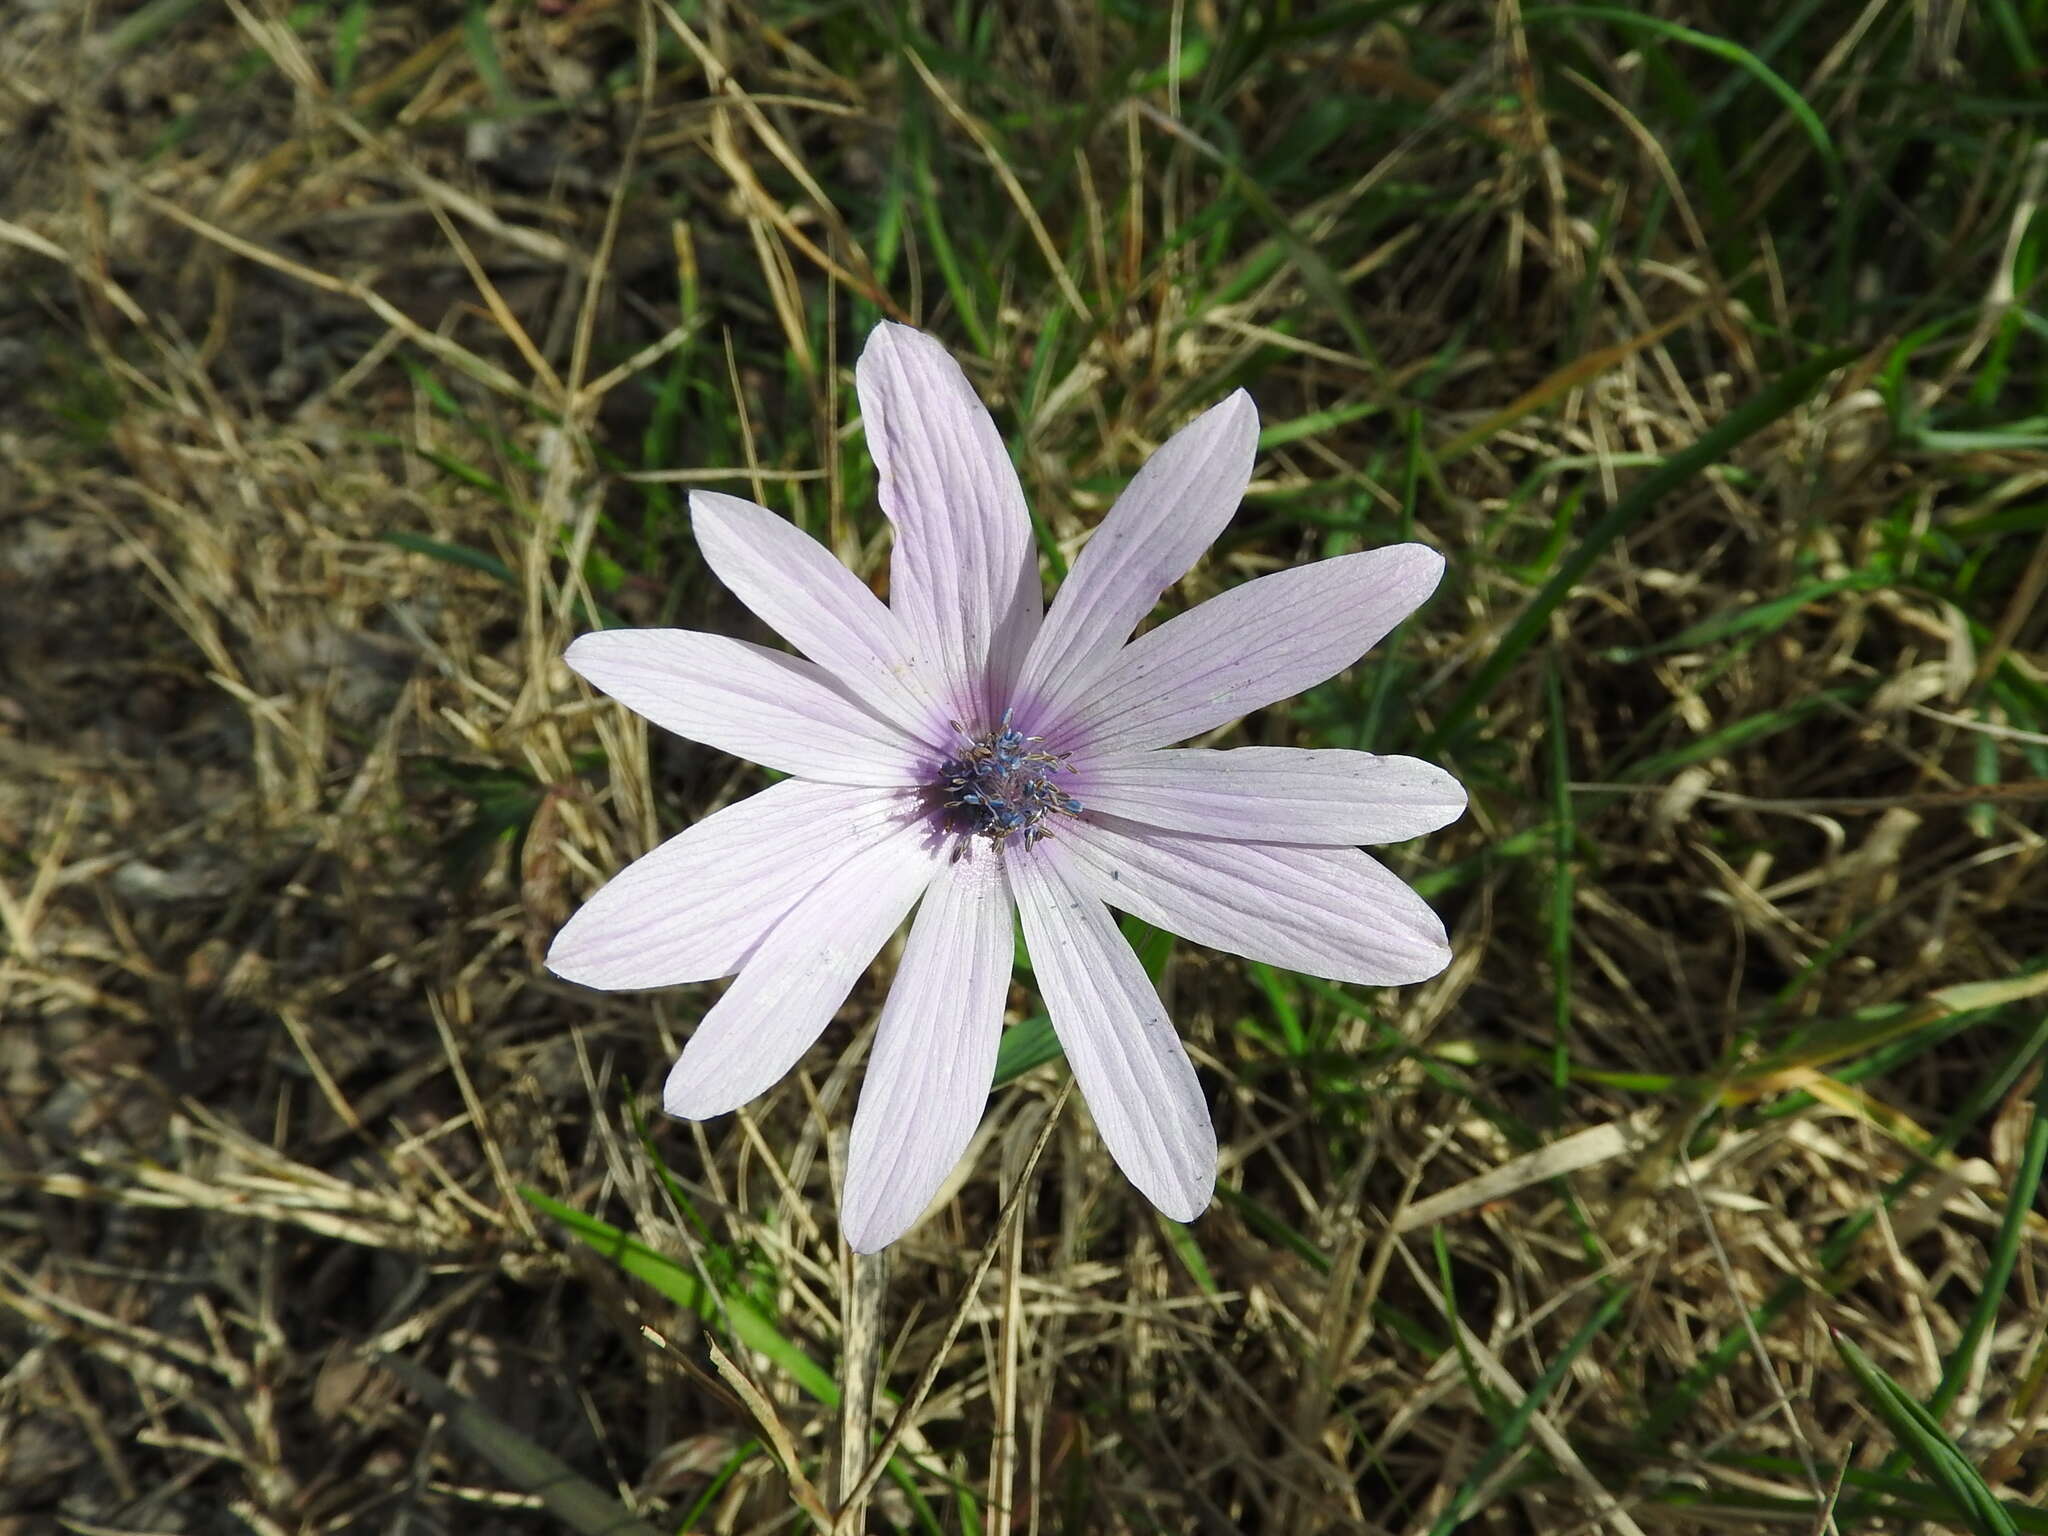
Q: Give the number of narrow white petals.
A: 11